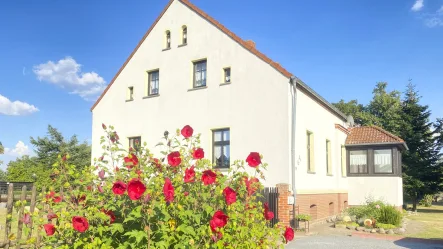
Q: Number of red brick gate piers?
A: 1